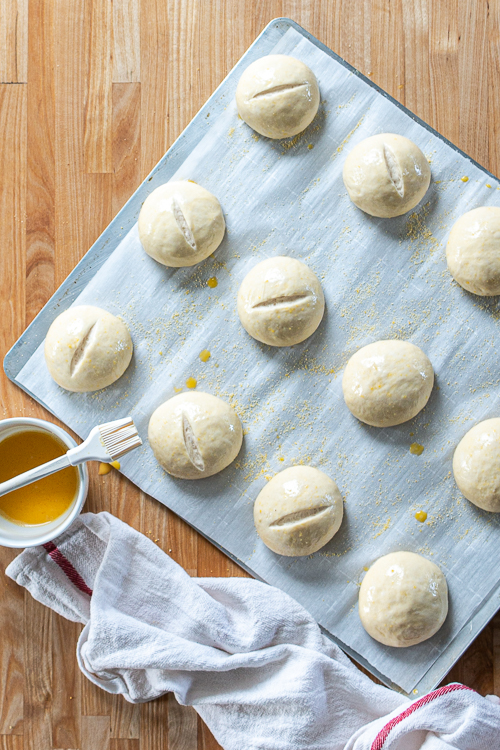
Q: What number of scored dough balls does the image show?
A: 7